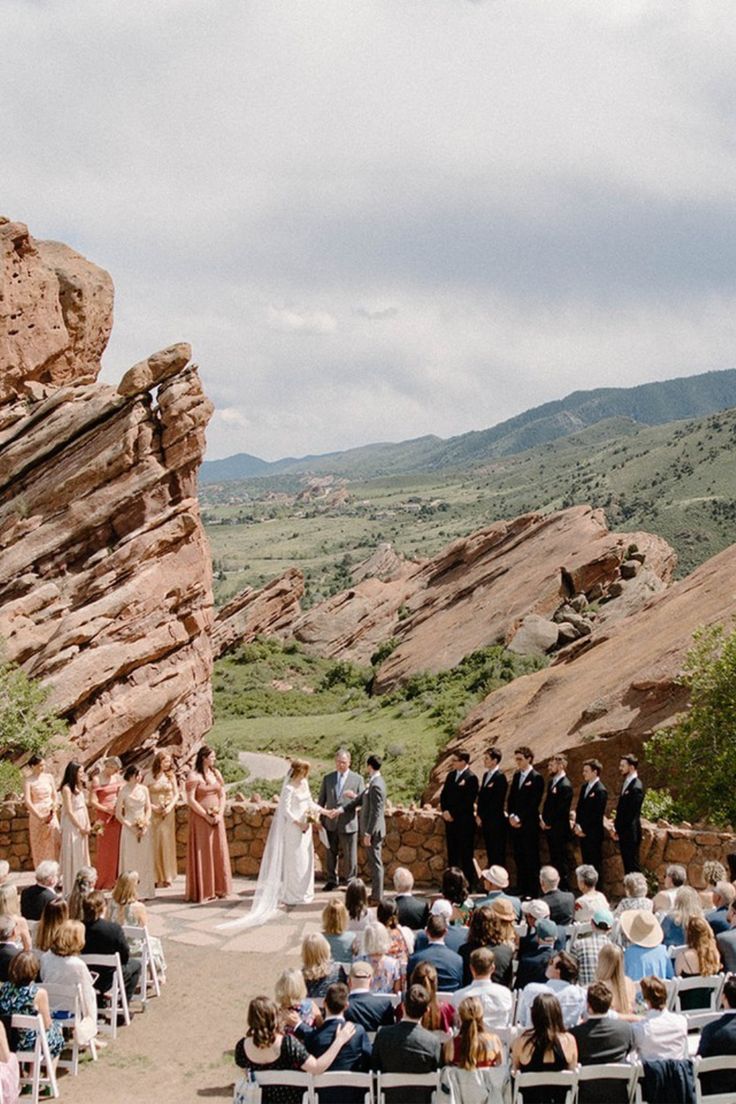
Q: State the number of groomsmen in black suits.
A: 6